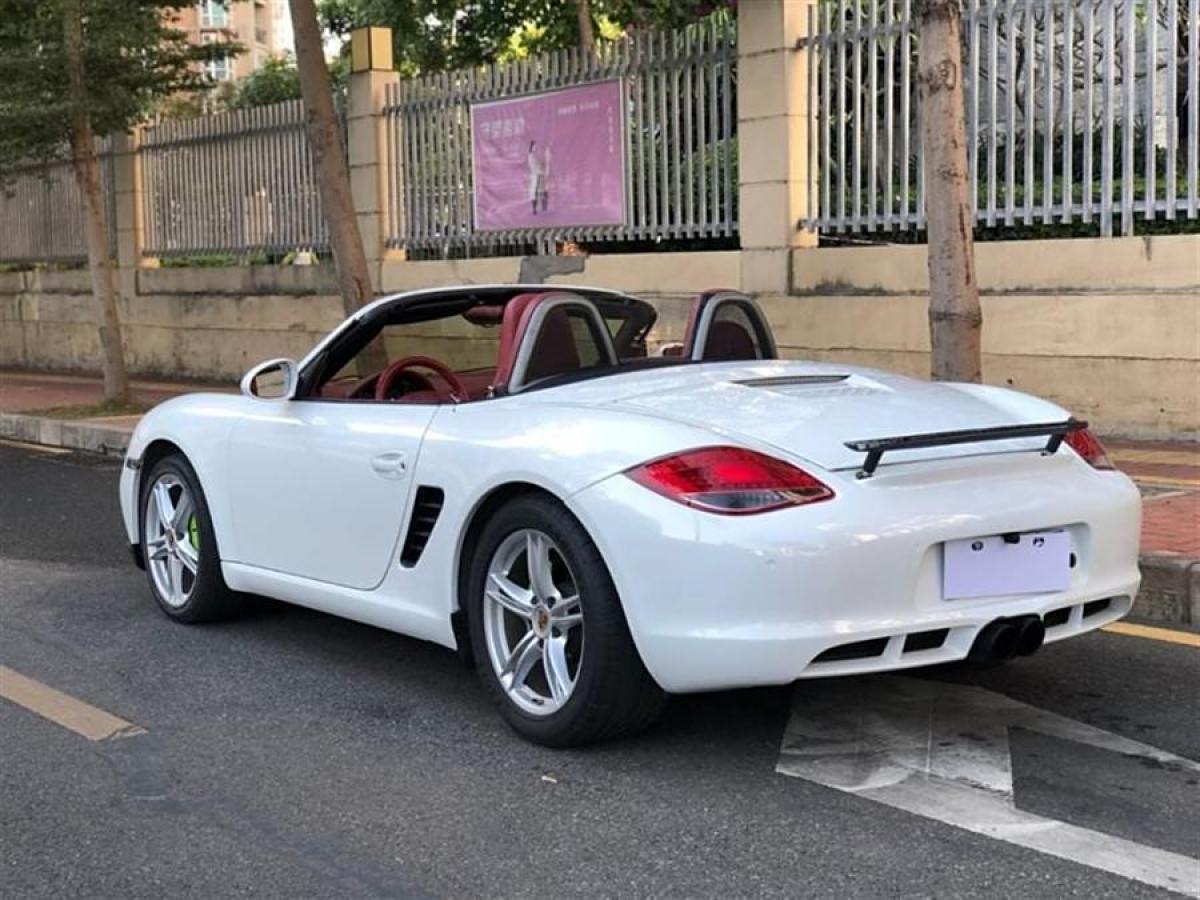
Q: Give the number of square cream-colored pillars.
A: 3